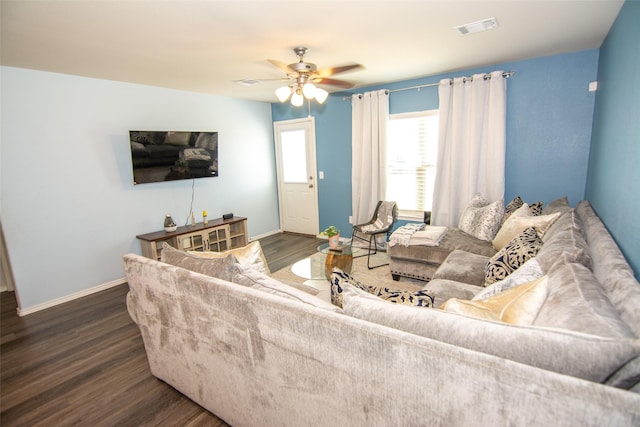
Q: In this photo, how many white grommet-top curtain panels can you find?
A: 2